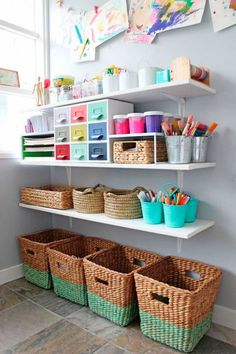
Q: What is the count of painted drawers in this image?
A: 9